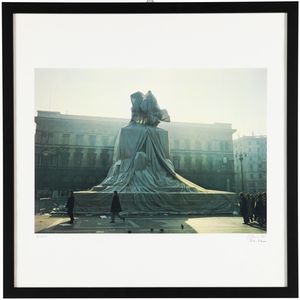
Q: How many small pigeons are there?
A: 4